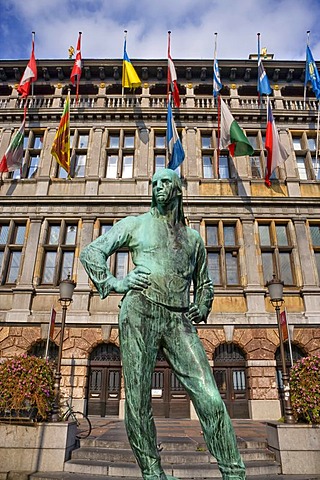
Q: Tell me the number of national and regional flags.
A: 12